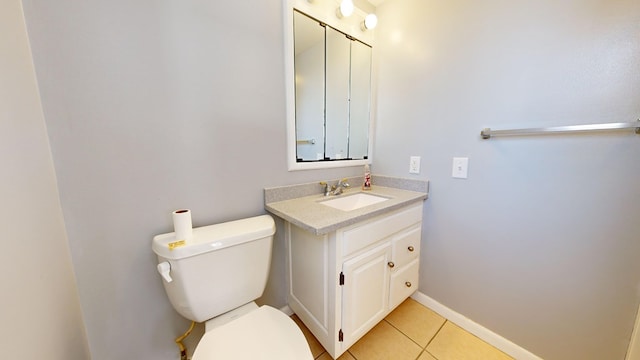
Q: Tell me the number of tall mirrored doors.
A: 3